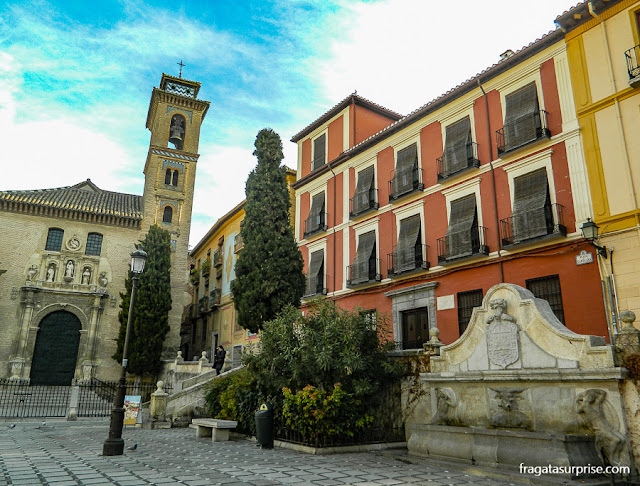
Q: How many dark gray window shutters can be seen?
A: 11